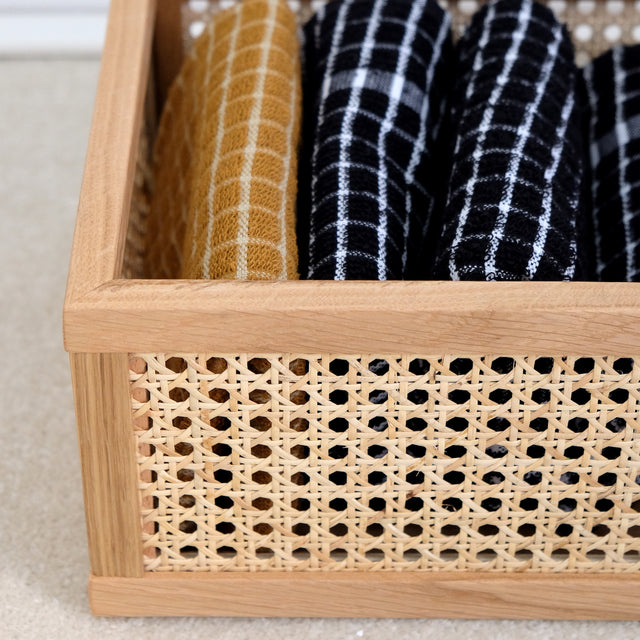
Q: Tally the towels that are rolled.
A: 4